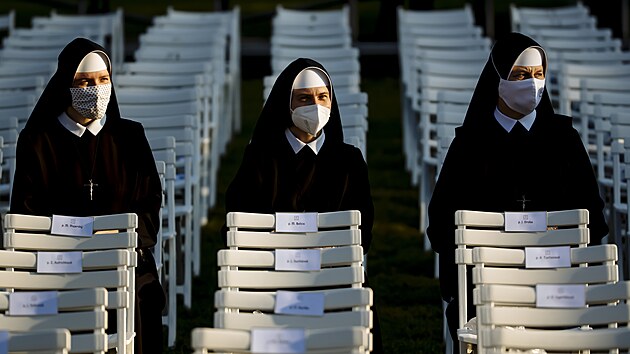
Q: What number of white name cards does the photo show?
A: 11